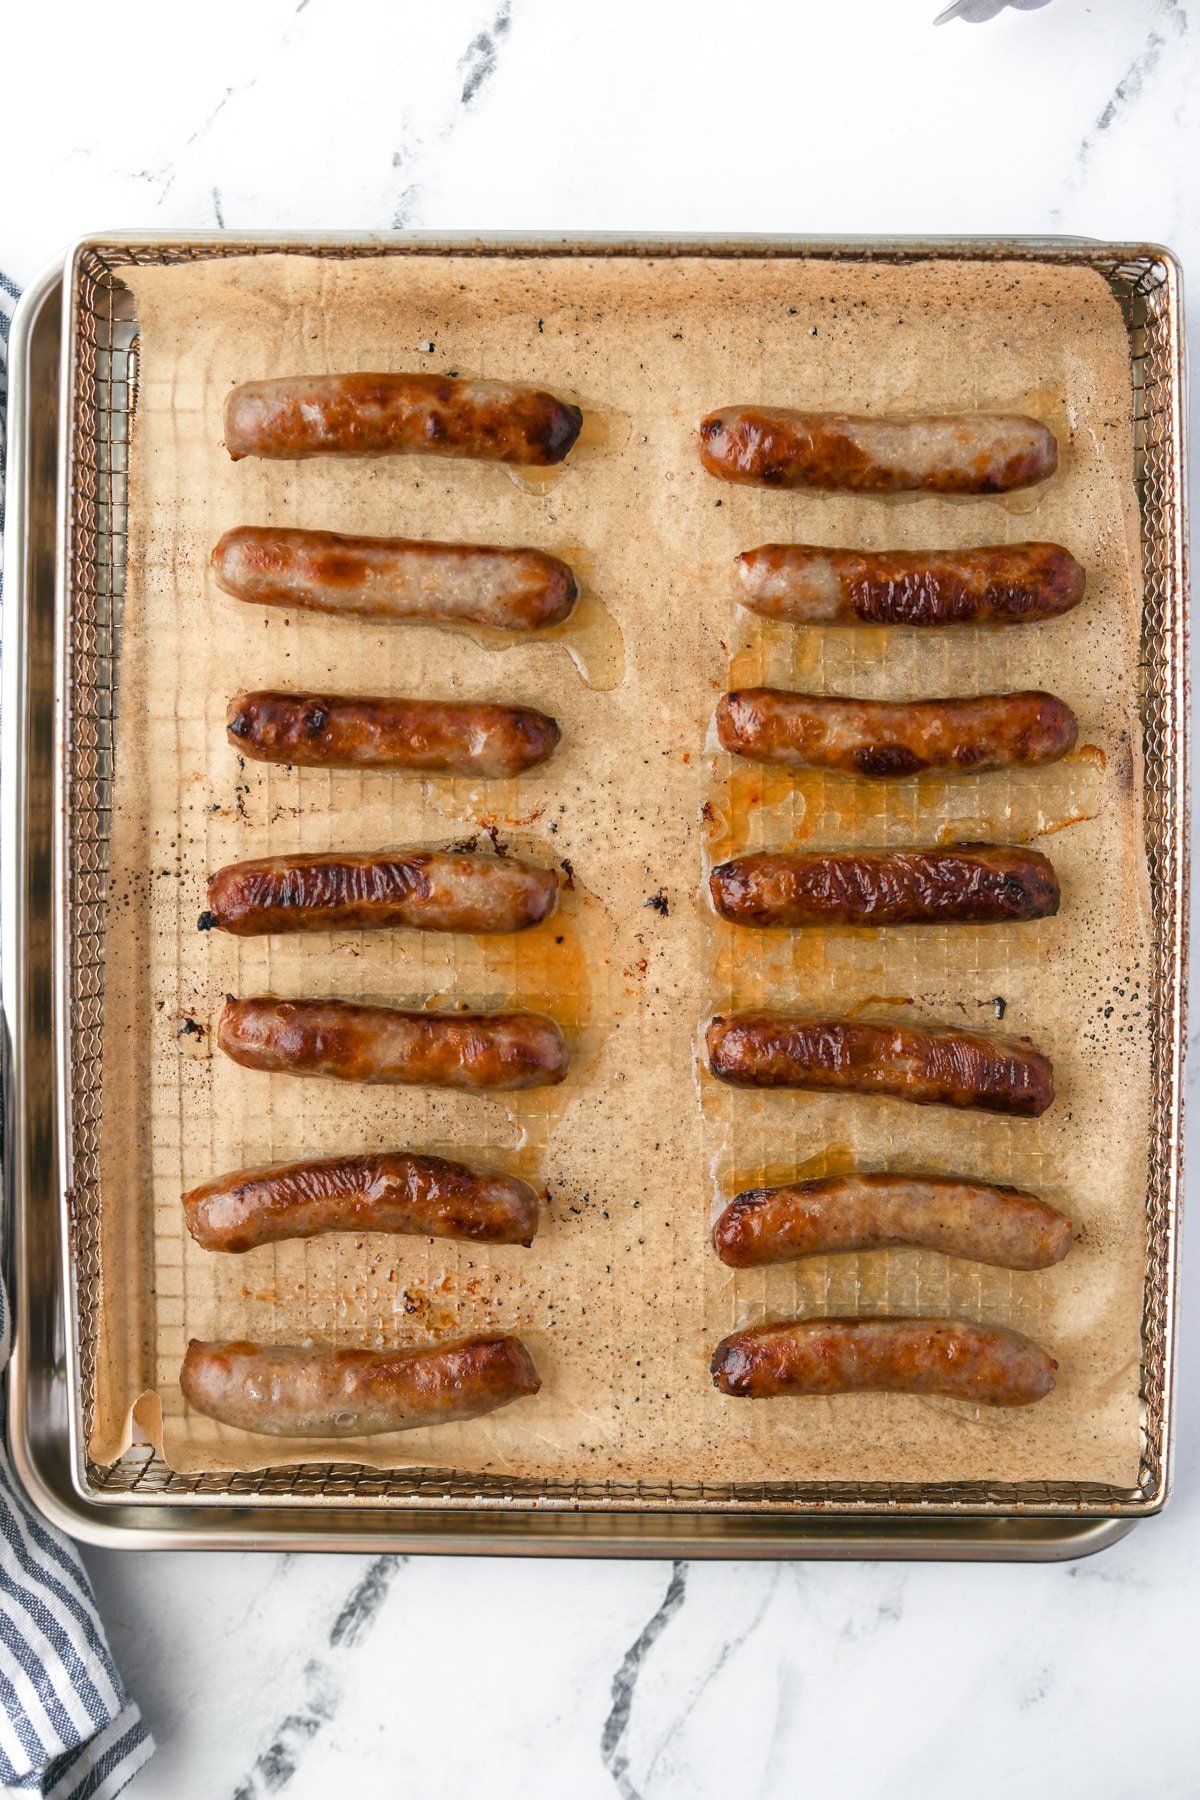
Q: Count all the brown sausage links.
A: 14